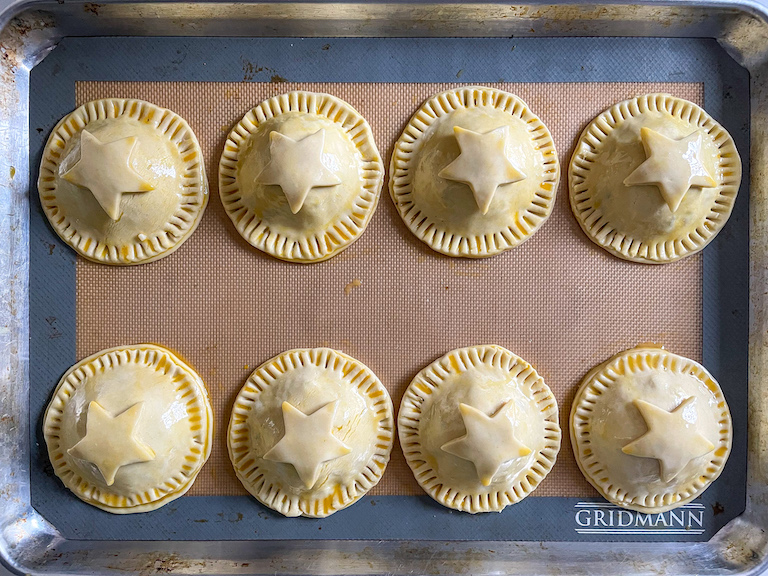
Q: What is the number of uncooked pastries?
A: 8